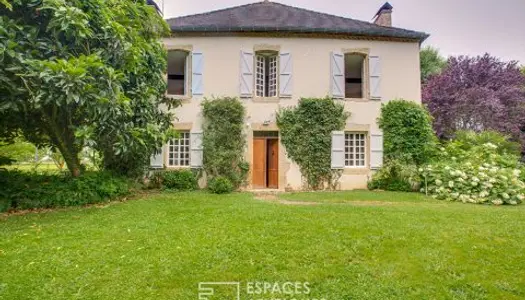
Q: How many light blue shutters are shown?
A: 9